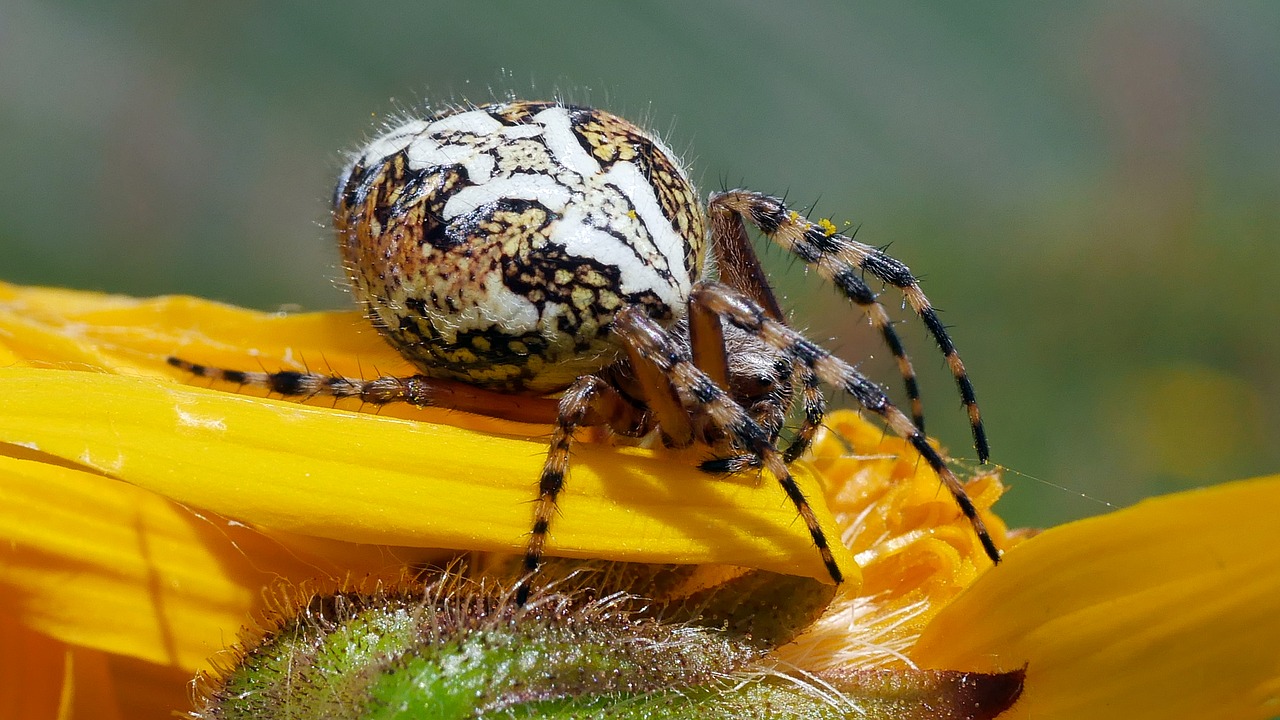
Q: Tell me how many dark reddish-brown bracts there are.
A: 1